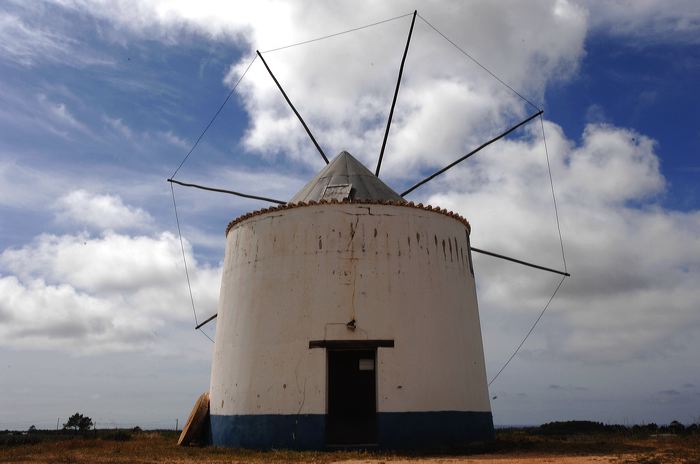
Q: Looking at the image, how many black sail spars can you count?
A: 6